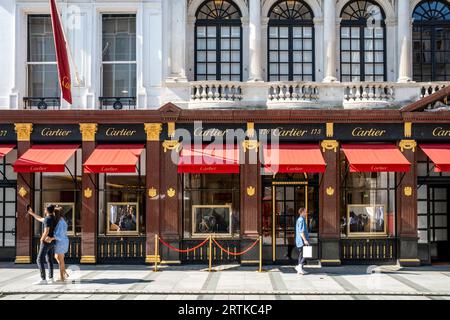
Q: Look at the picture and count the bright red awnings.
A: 7